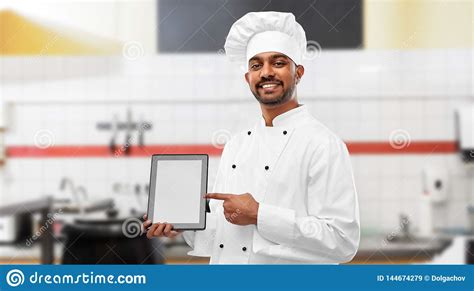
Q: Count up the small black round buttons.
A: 6